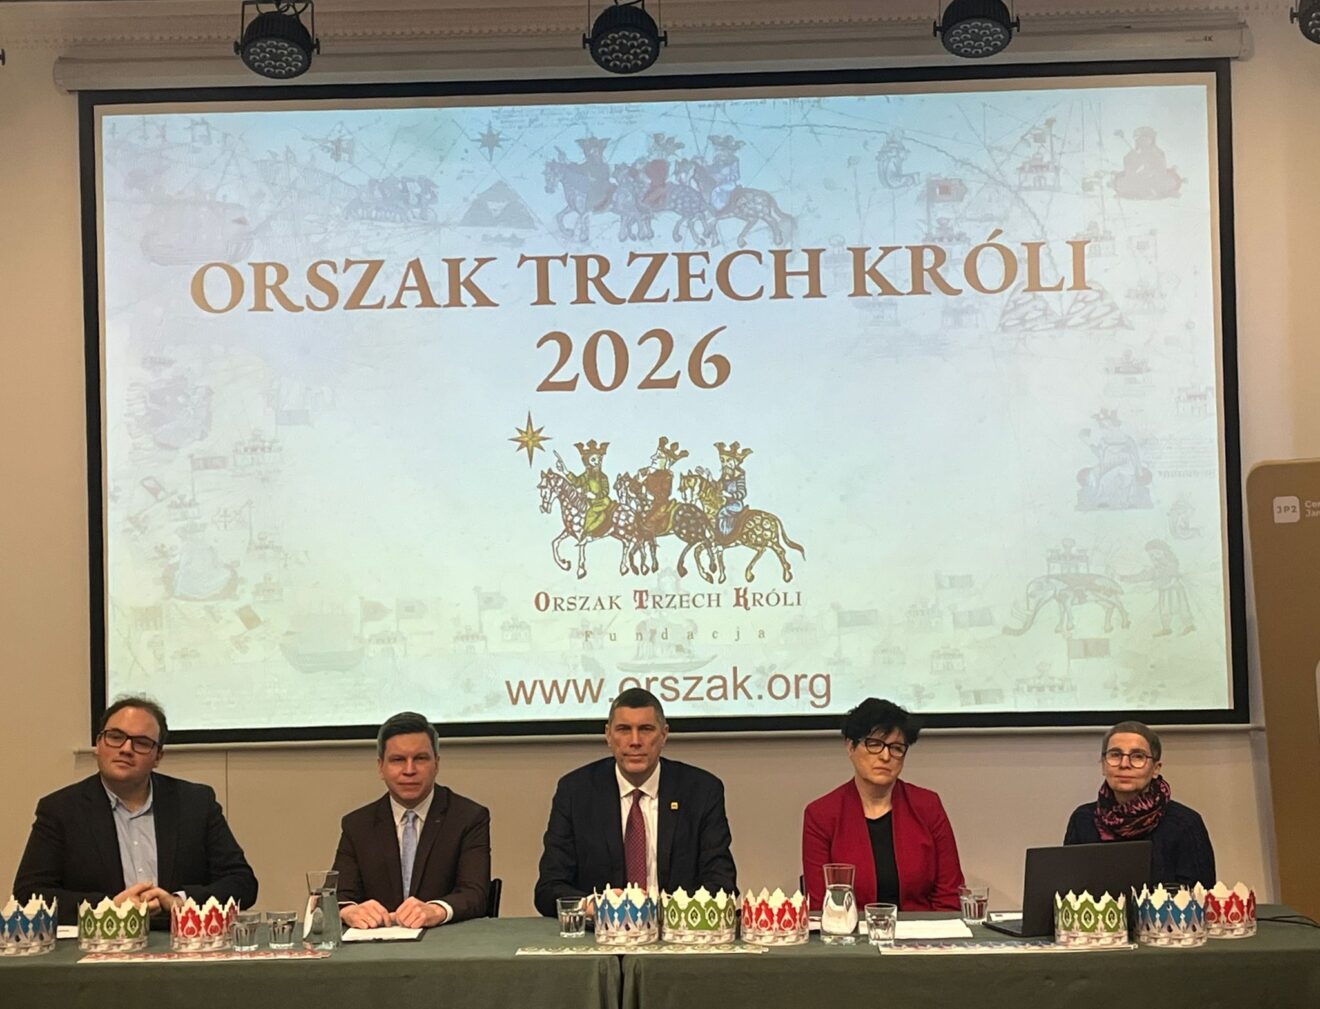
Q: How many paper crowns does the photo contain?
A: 9